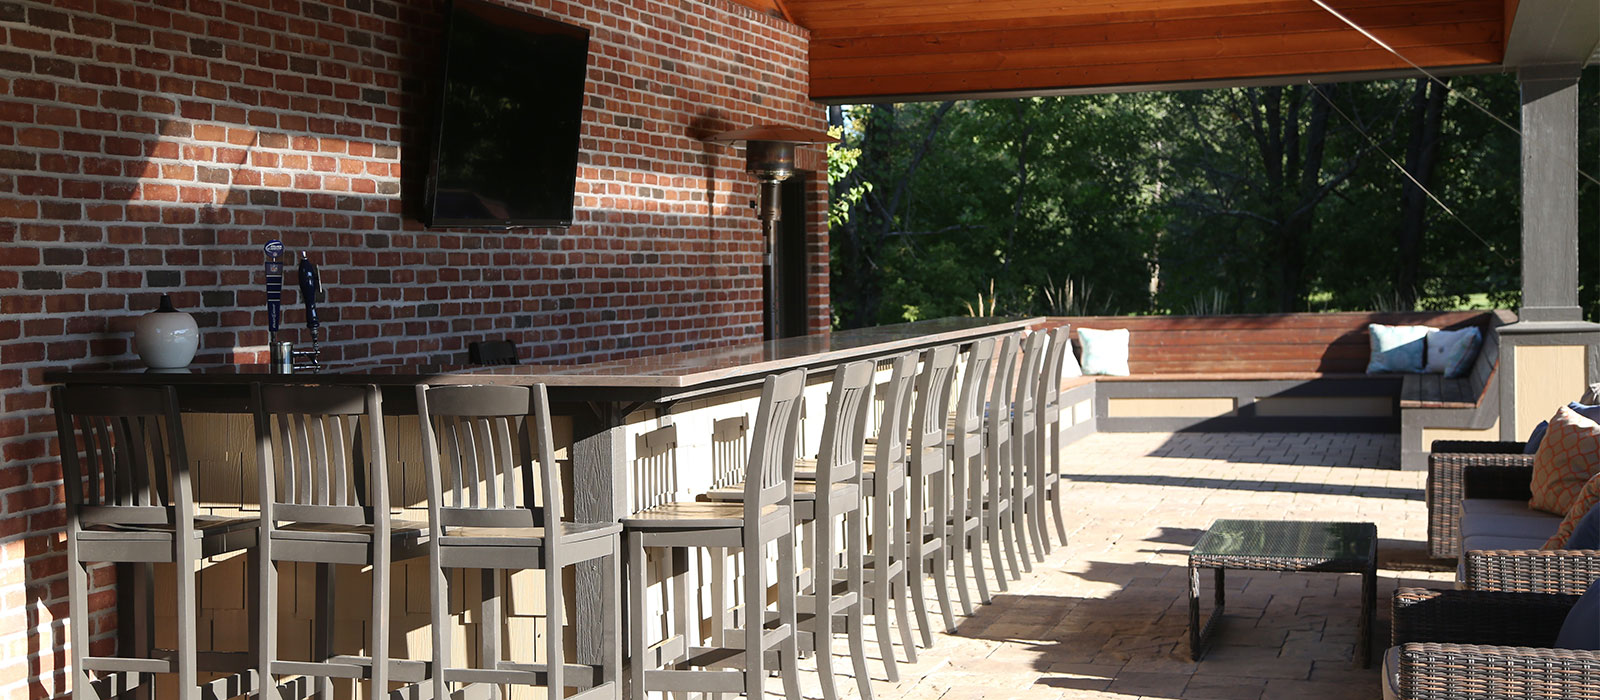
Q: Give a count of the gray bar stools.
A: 11